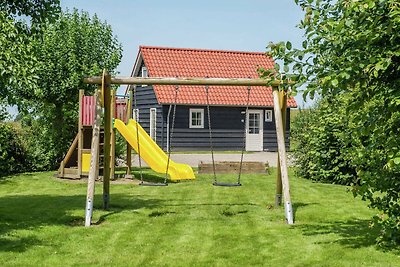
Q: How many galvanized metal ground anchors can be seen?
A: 4